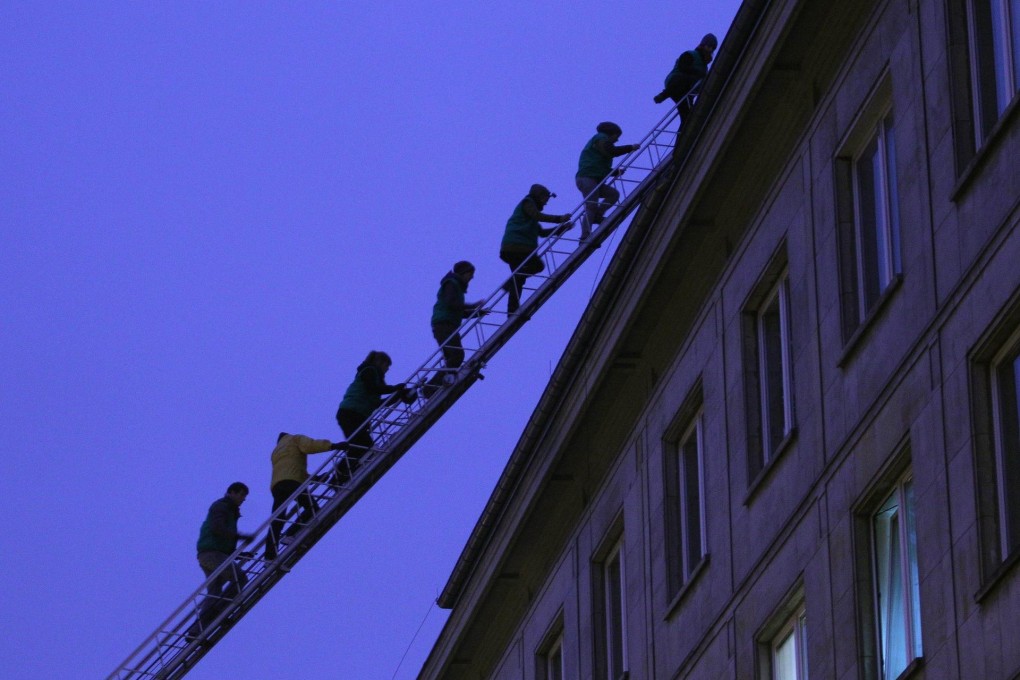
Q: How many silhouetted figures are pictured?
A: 7